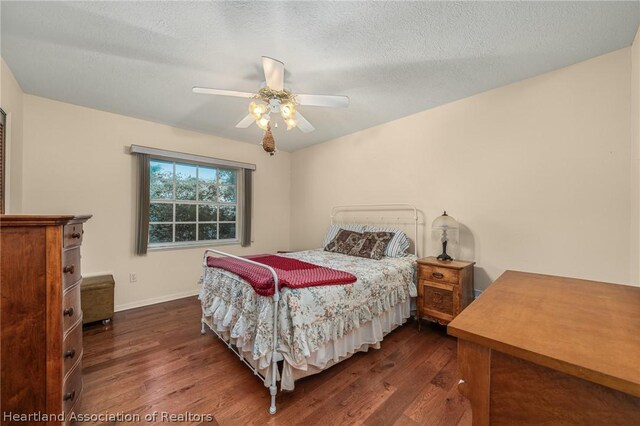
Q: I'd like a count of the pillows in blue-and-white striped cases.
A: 2